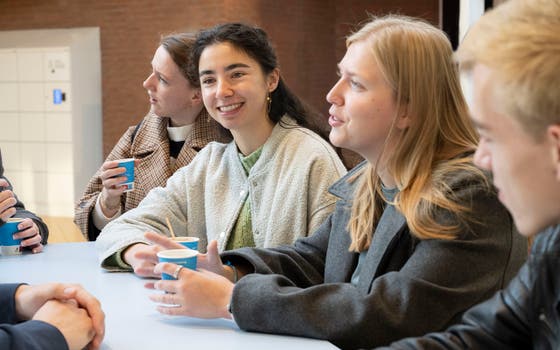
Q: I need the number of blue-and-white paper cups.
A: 4